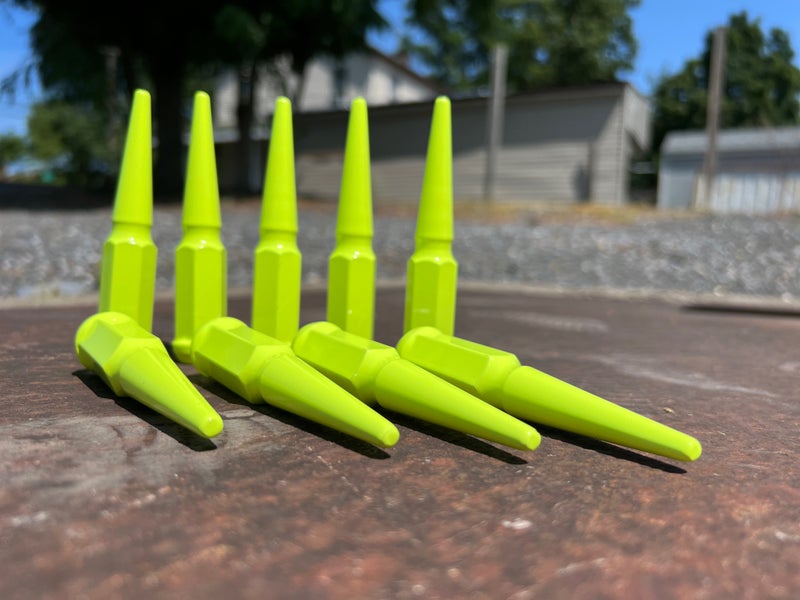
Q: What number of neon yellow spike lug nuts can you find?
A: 9